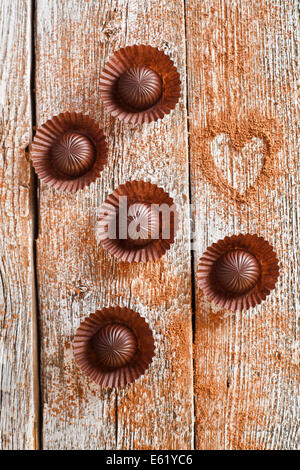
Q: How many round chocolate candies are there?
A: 5